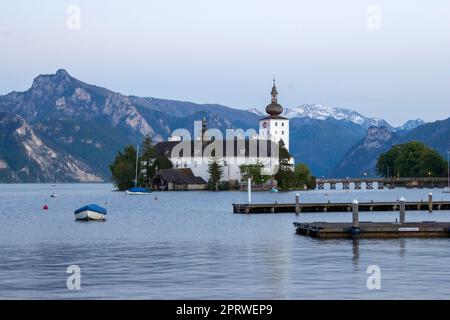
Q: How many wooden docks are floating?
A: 2